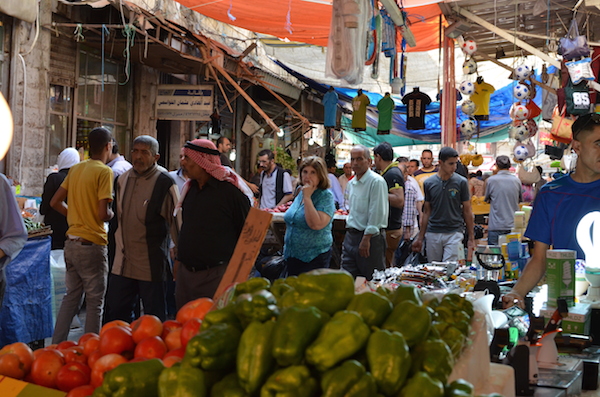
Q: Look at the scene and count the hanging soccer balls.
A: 10